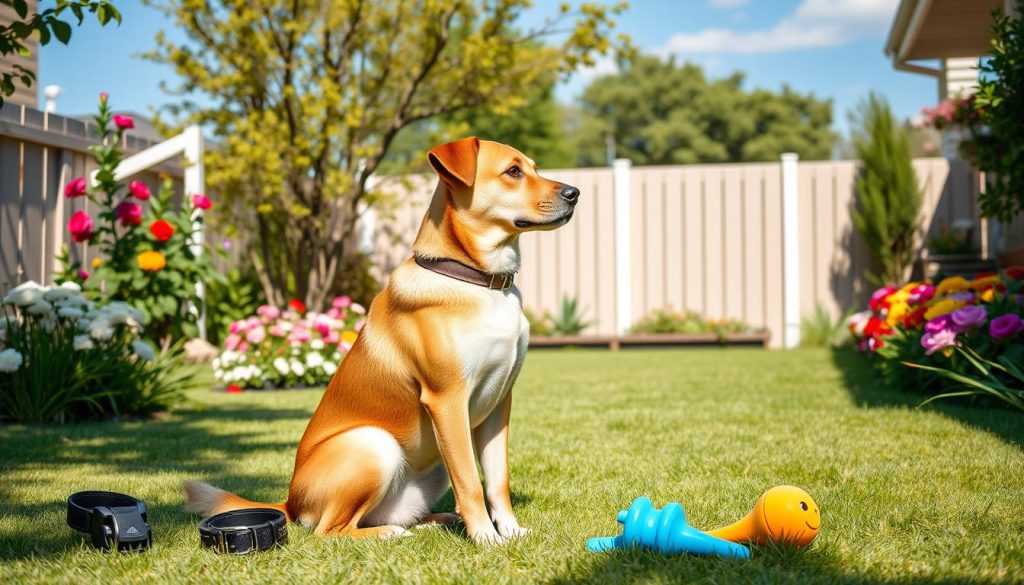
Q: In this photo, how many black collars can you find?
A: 2